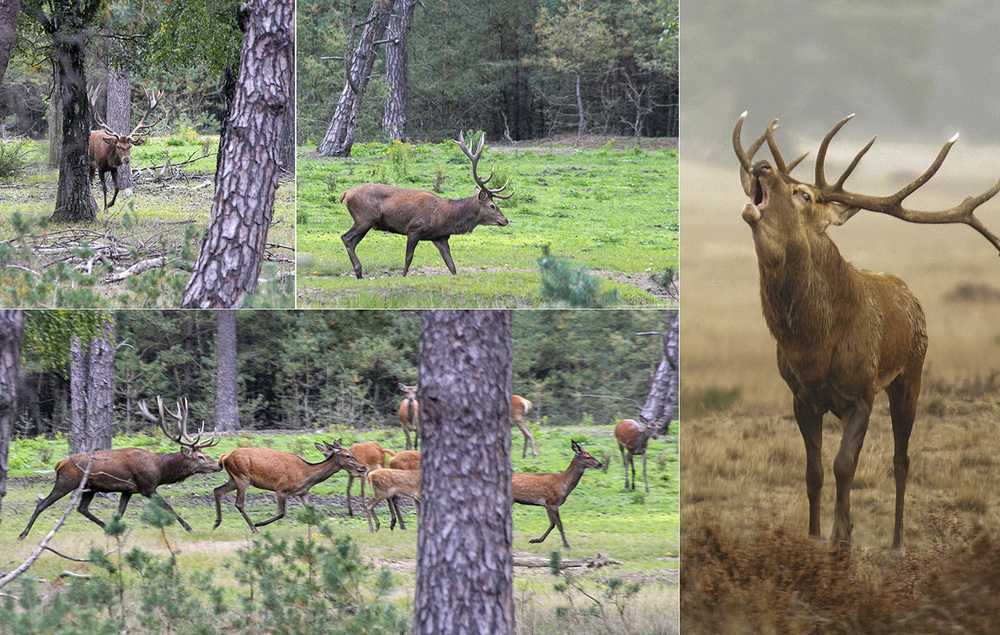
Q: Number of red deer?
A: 12